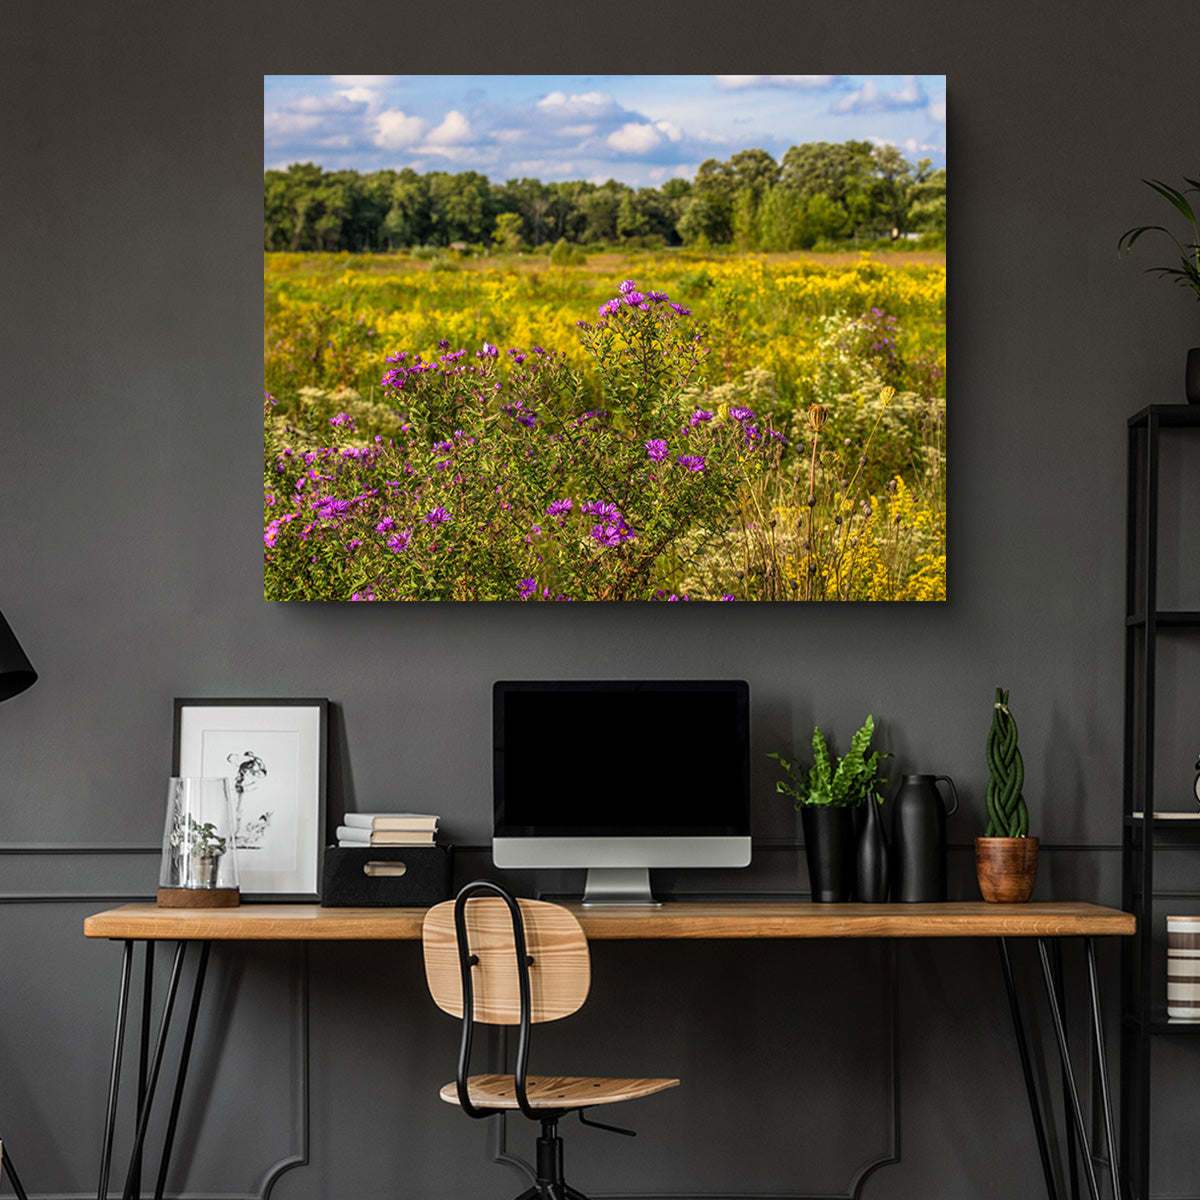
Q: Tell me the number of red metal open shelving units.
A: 0